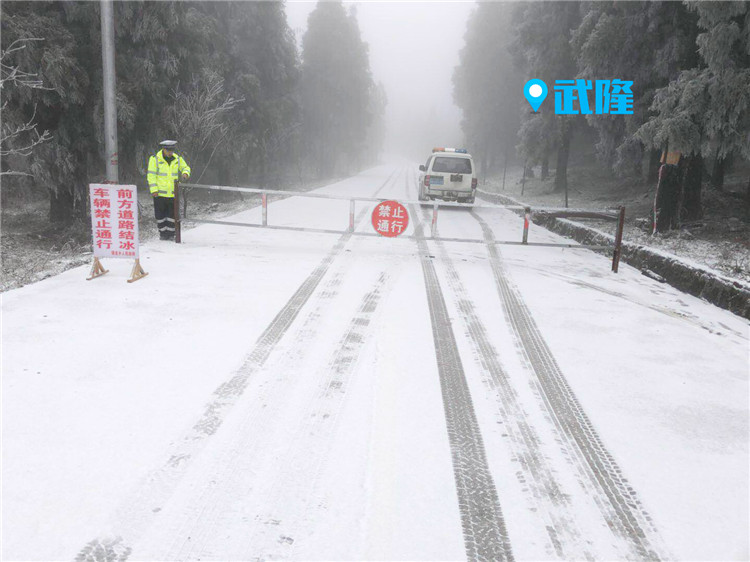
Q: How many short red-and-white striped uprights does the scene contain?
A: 4